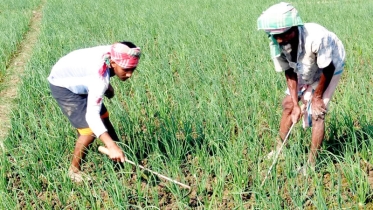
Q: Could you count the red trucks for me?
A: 0